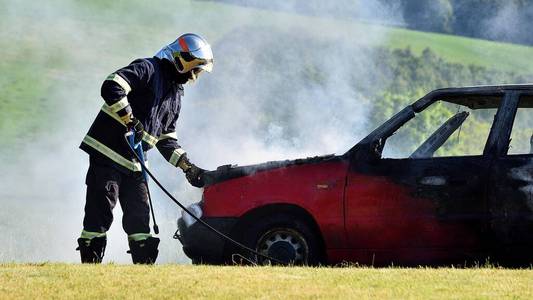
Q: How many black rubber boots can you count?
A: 2